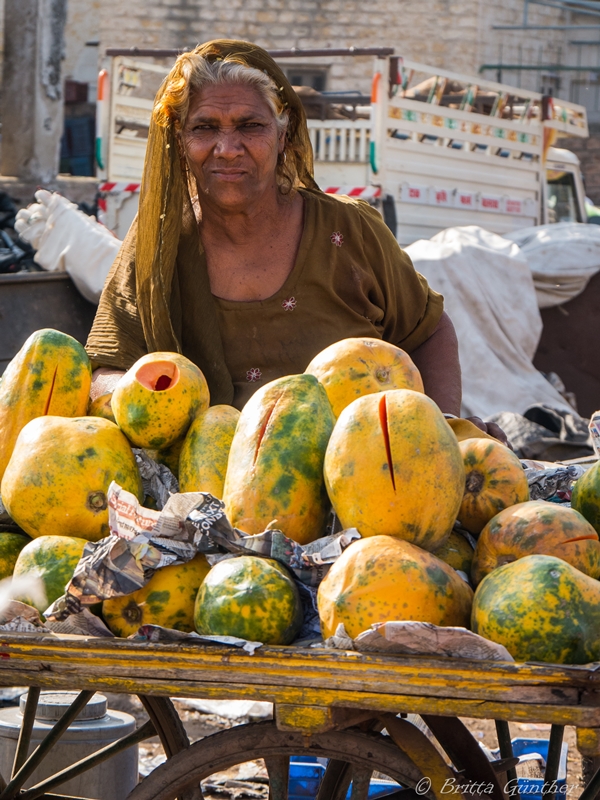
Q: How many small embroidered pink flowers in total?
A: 3